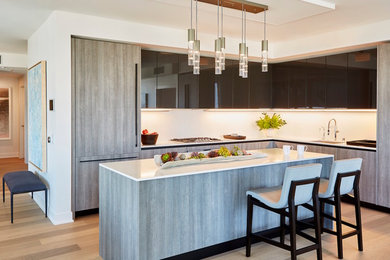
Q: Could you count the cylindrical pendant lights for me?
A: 7